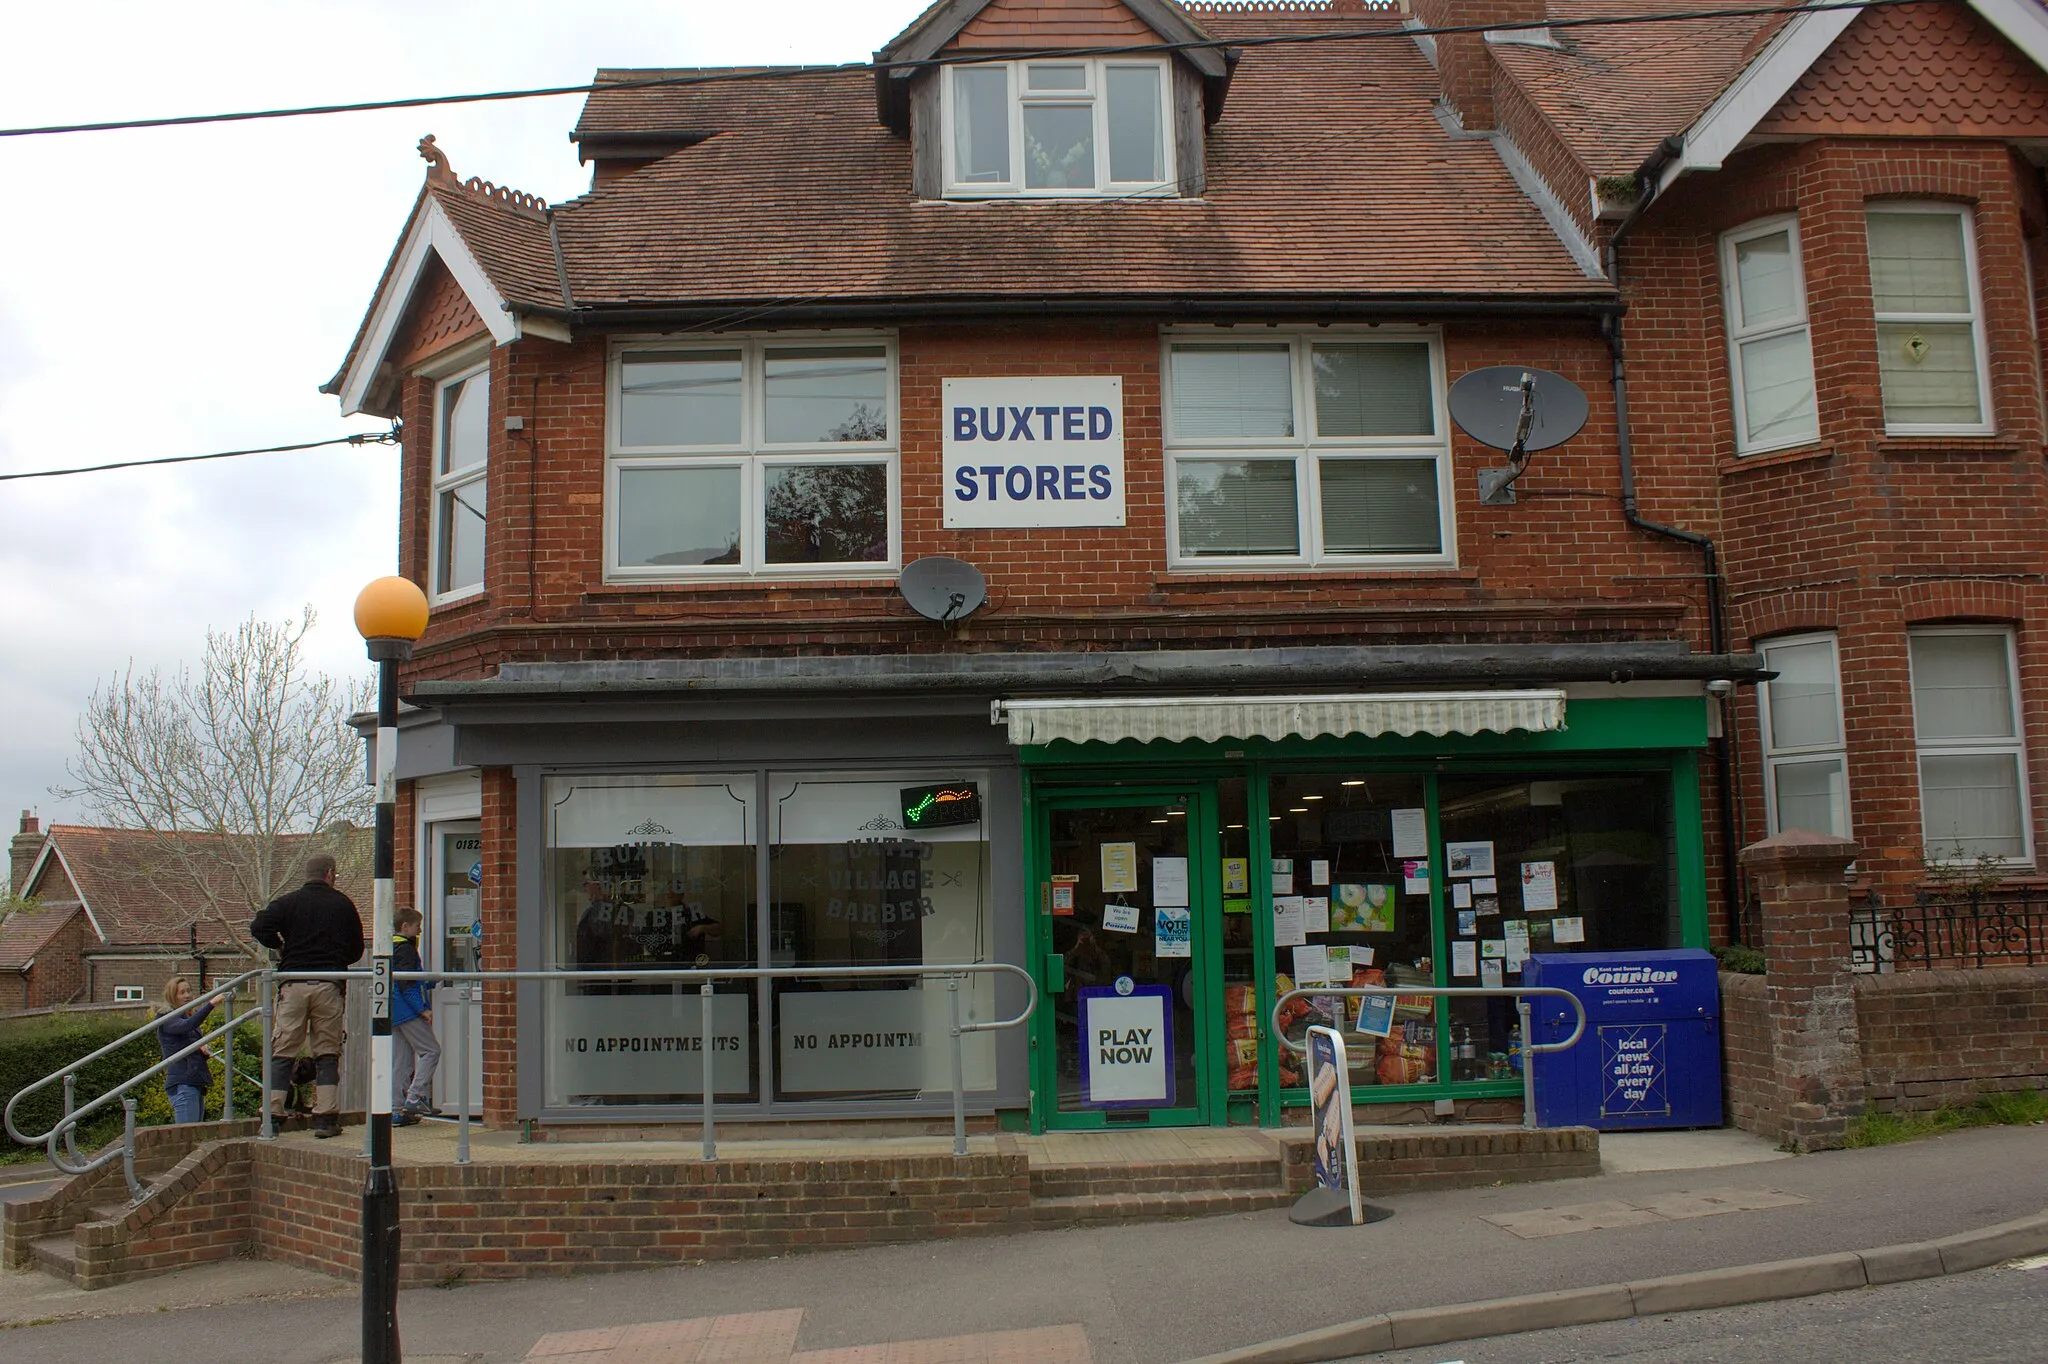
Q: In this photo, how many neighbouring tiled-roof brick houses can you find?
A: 2